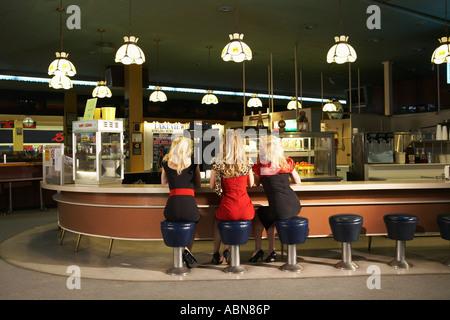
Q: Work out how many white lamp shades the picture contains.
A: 12